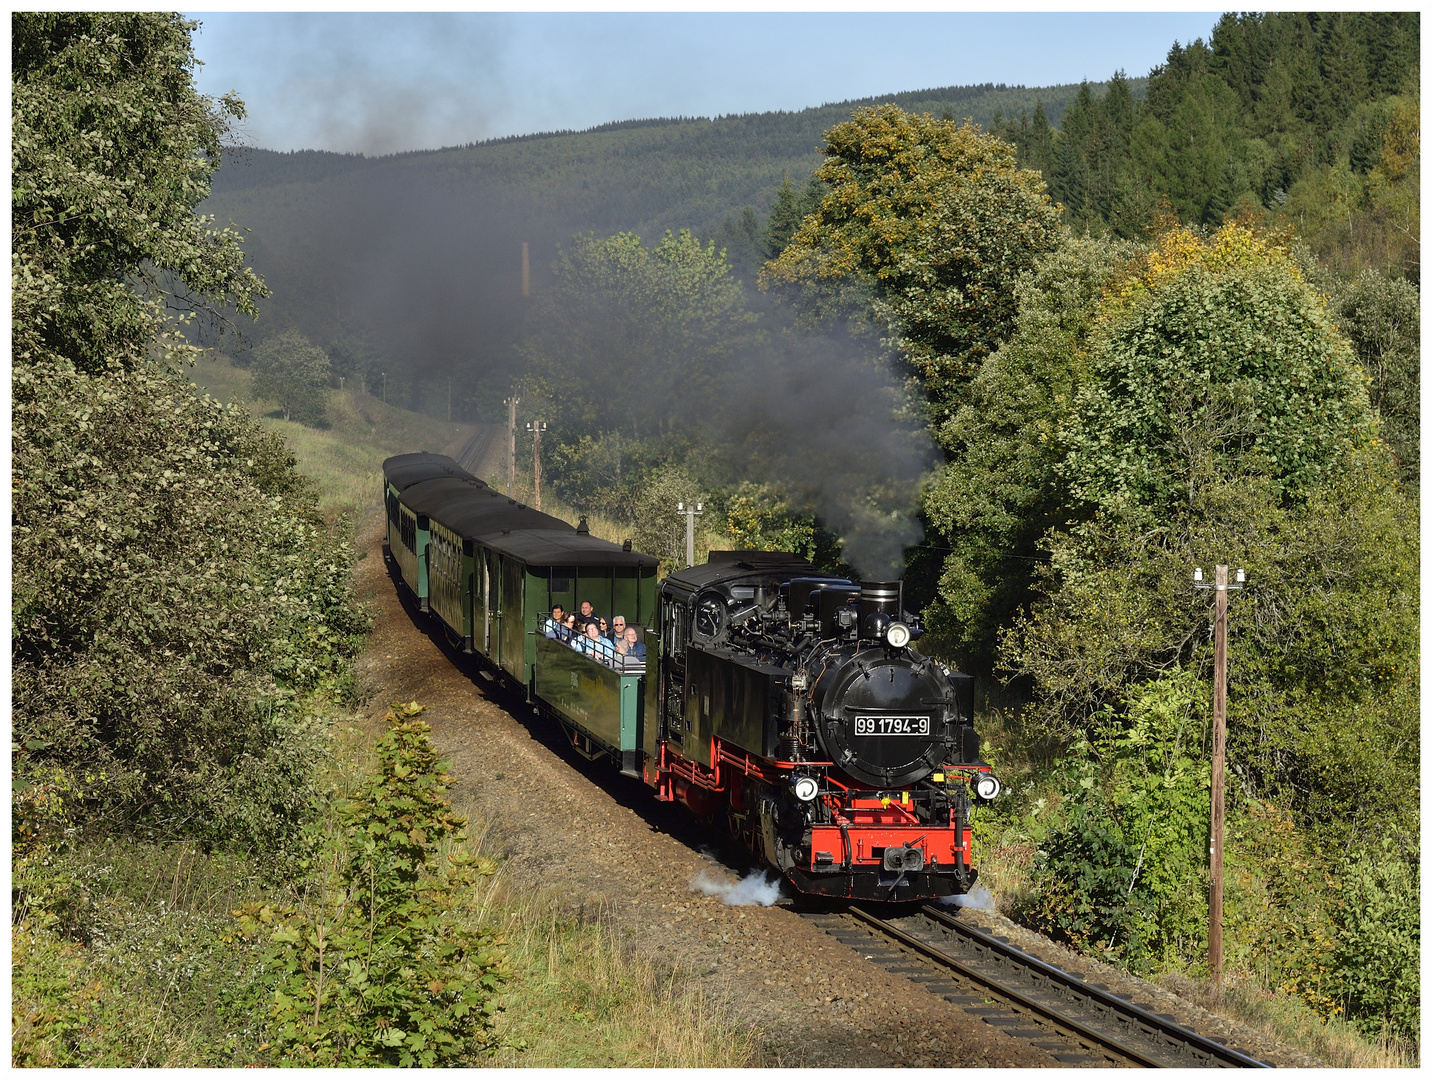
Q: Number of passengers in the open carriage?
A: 9